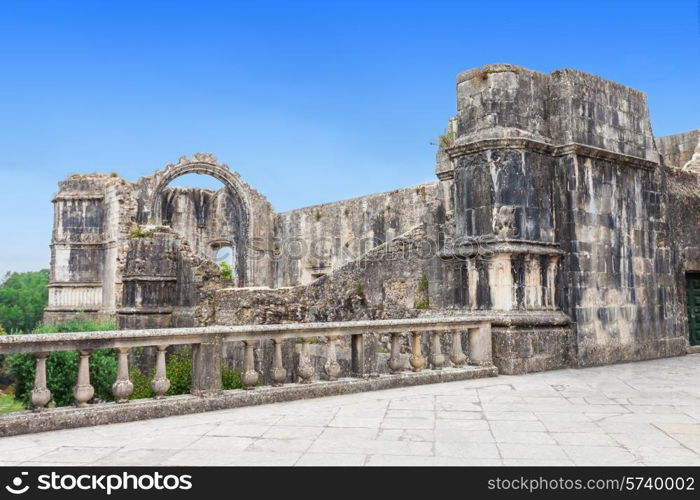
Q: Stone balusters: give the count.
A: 12